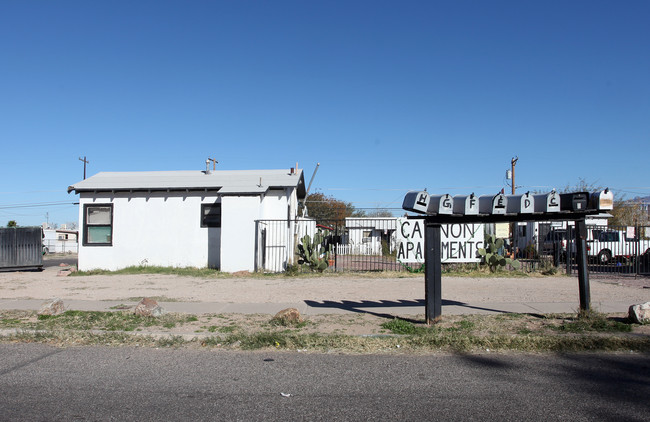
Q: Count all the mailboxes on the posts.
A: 8